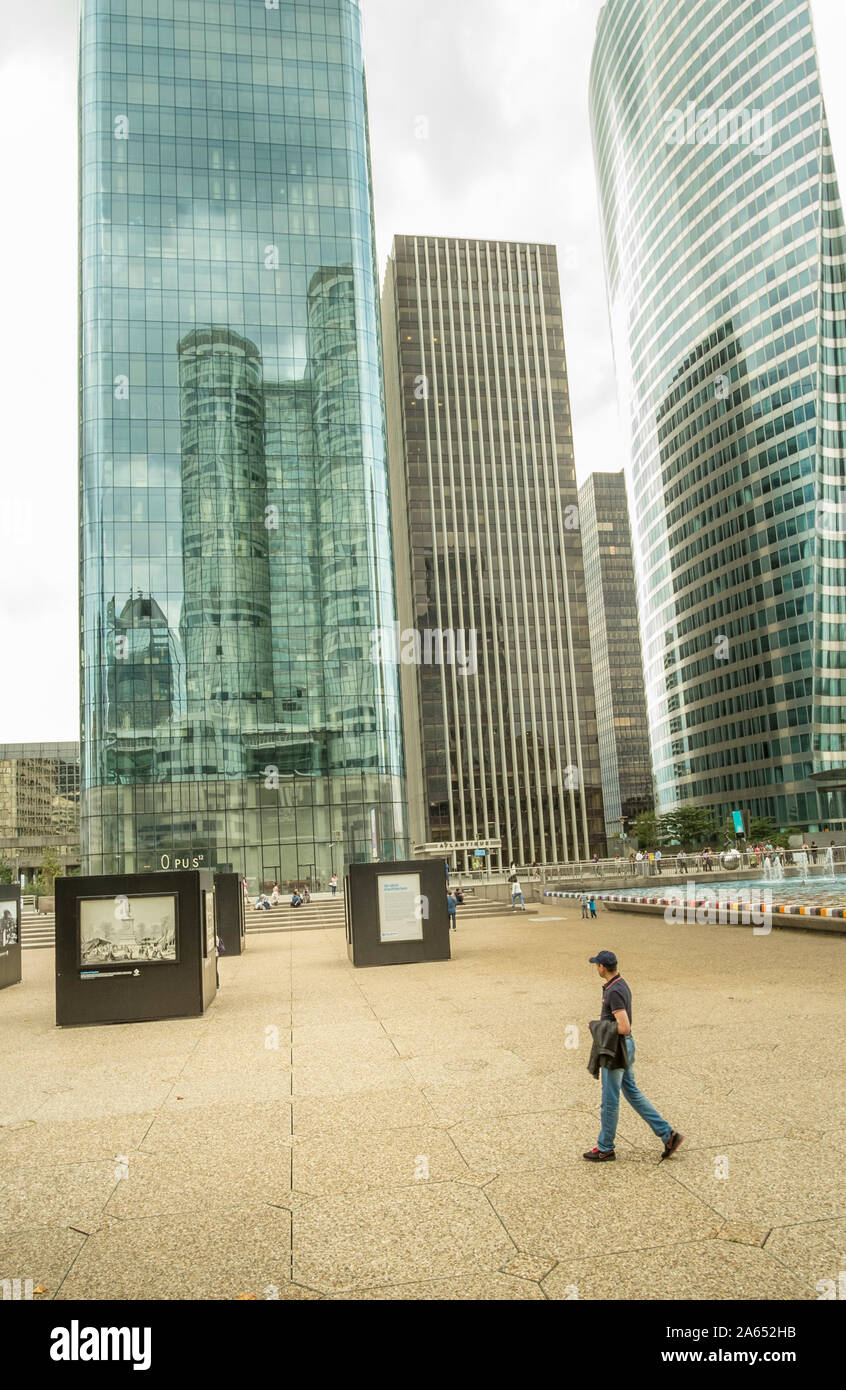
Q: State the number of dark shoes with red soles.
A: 2